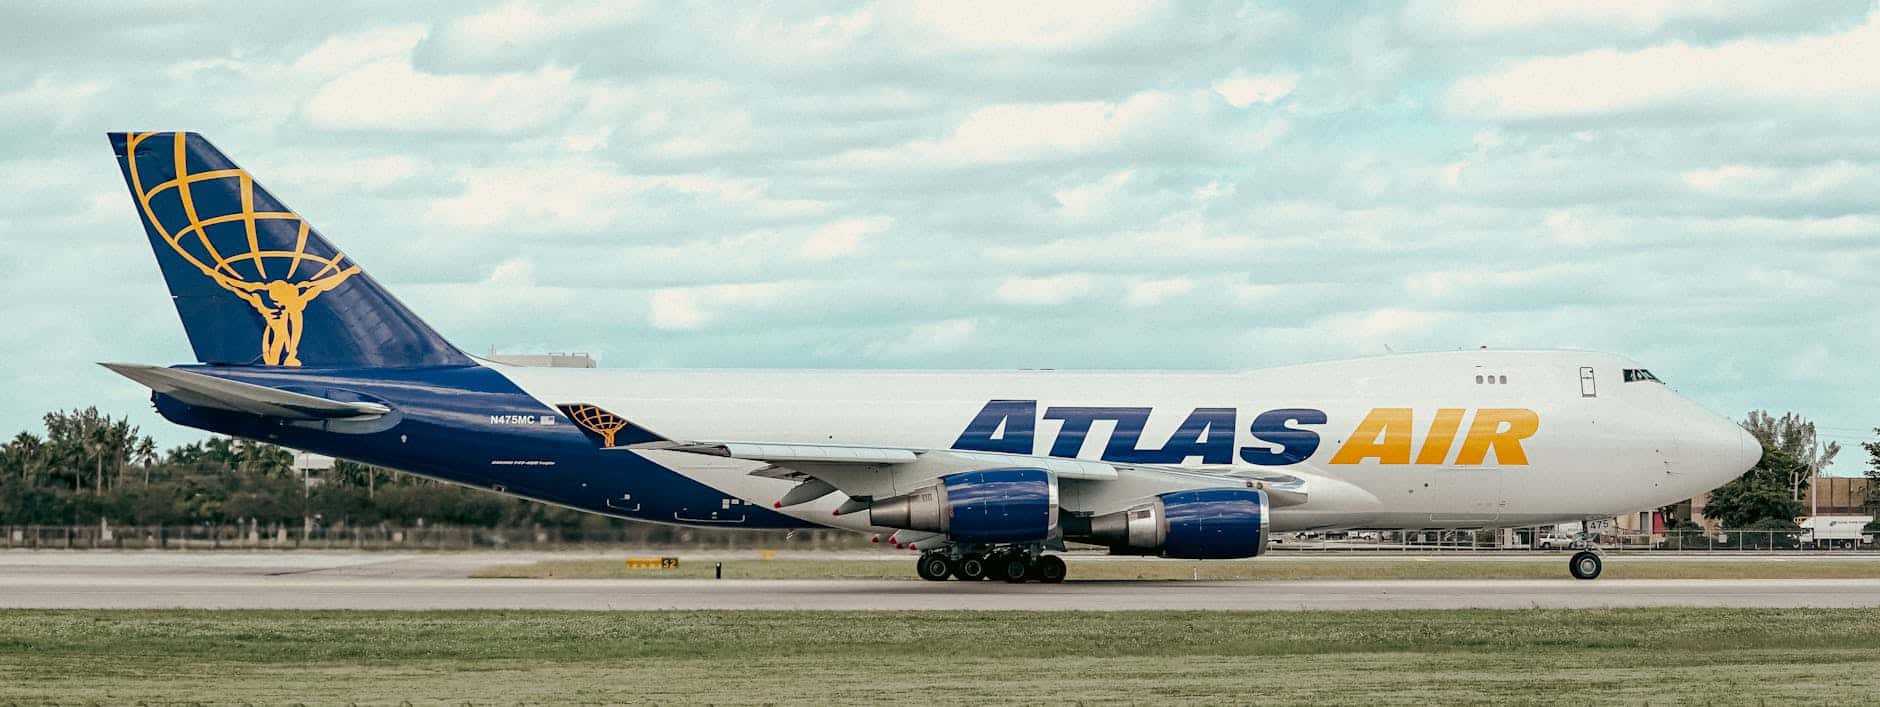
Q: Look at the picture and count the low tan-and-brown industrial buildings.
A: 1